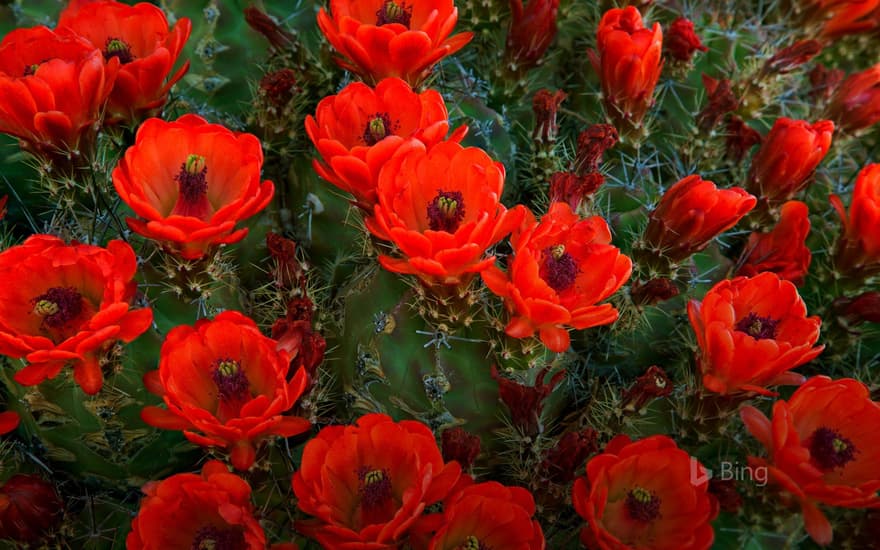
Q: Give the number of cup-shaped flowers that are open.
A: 15